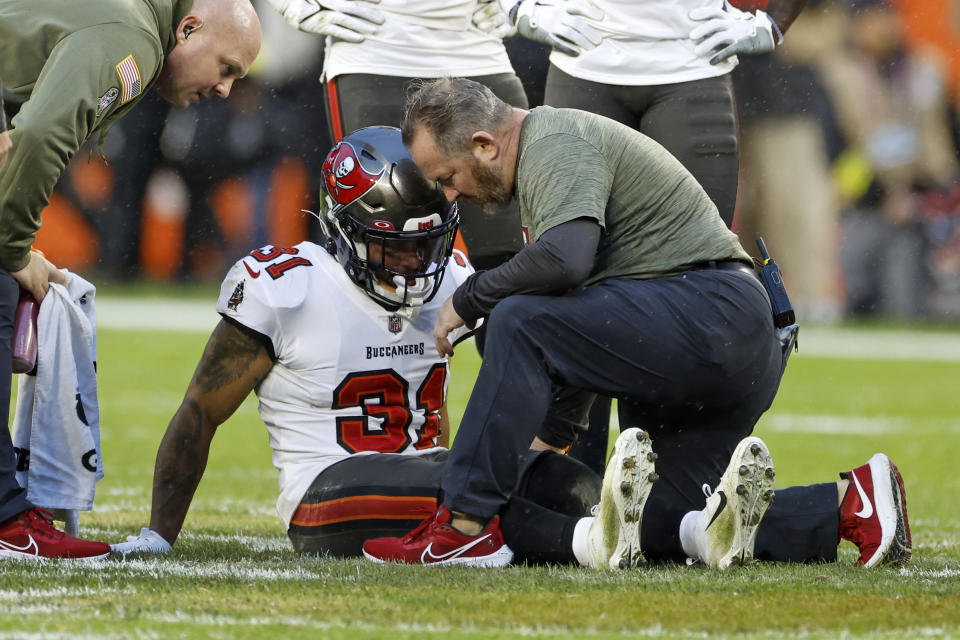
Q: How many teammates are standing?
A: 2